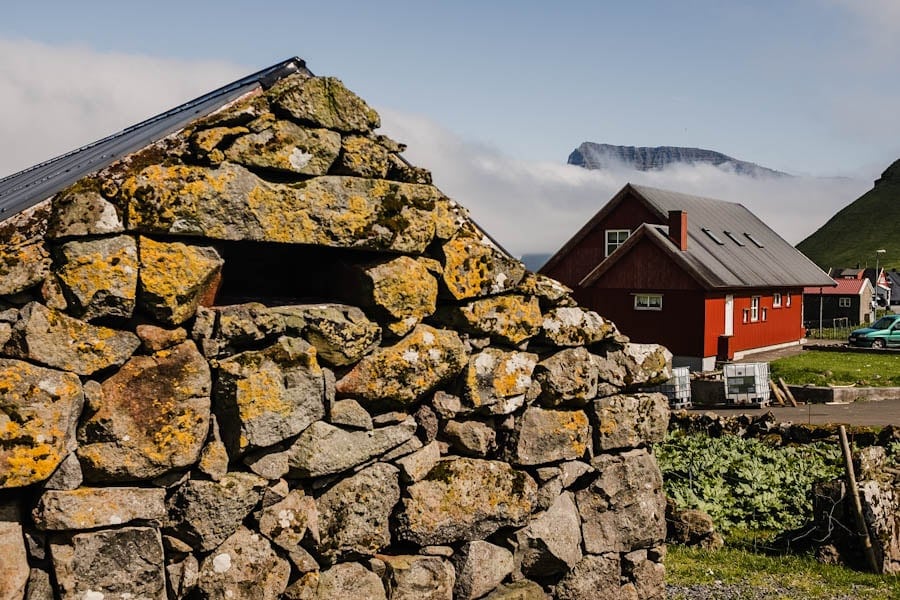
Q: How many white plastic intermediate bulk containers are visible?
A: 2